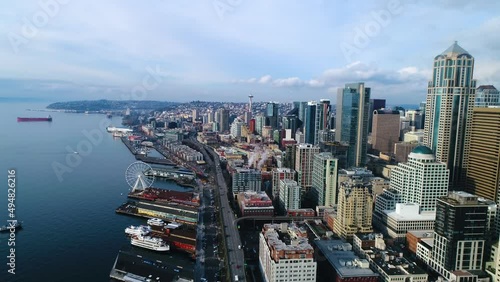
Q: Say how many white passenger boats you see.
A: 3